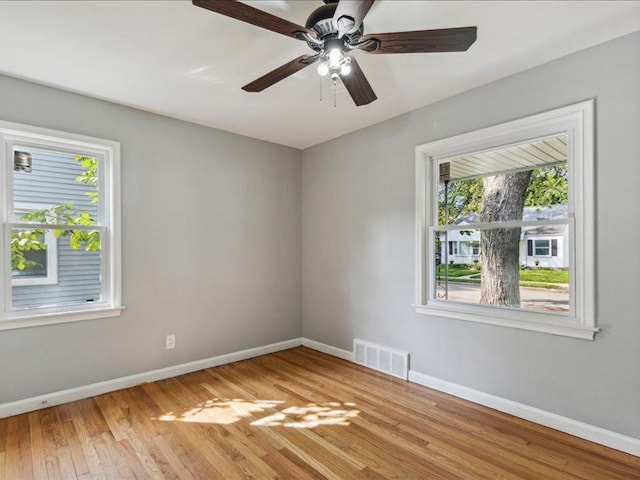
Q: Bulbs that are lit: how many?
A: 3